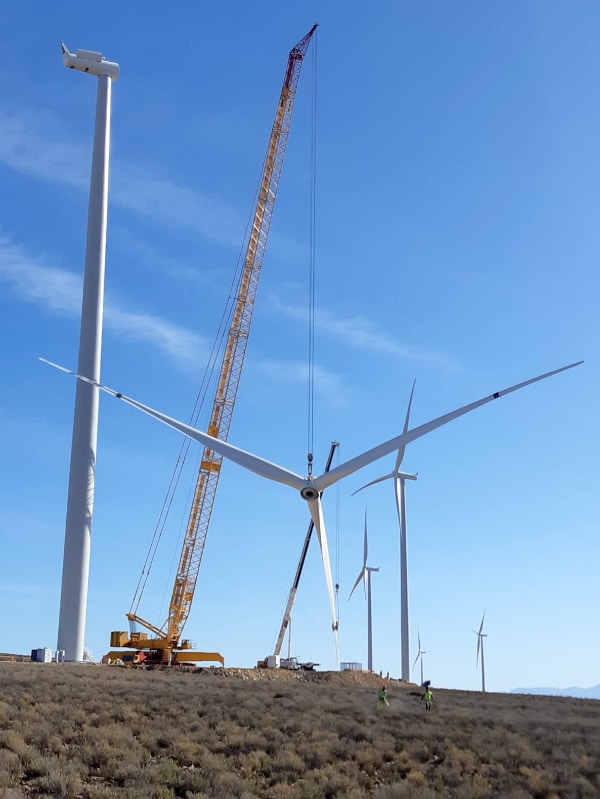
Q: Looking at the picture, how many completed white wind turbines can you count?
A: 4